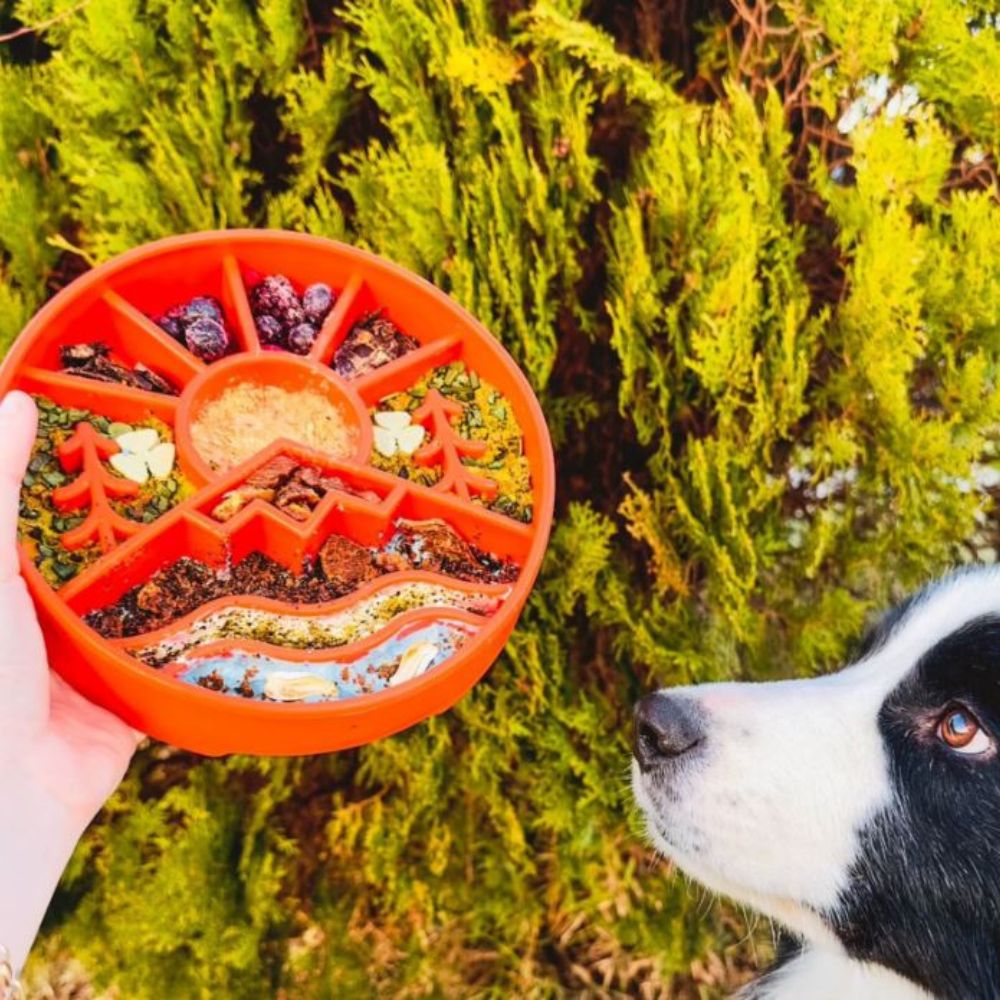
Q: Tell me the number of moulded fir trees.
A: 2